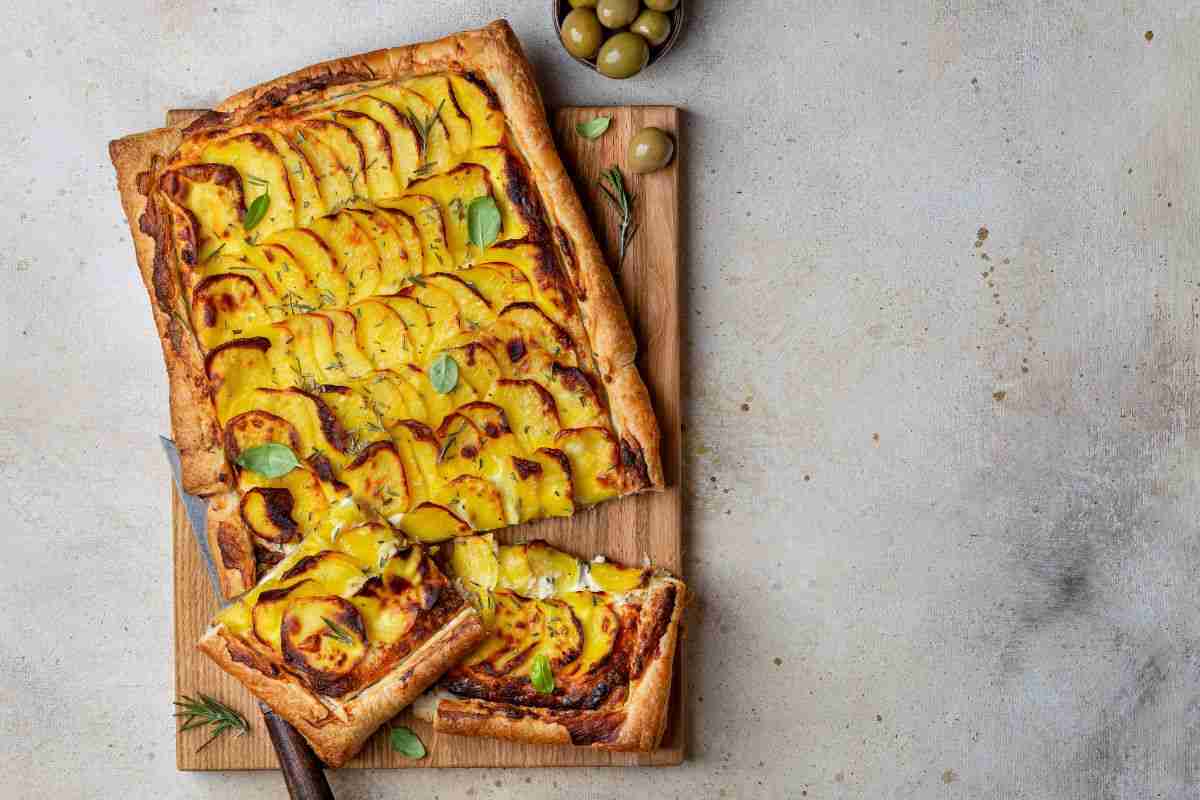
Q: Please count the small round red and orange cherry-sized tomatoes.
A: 0